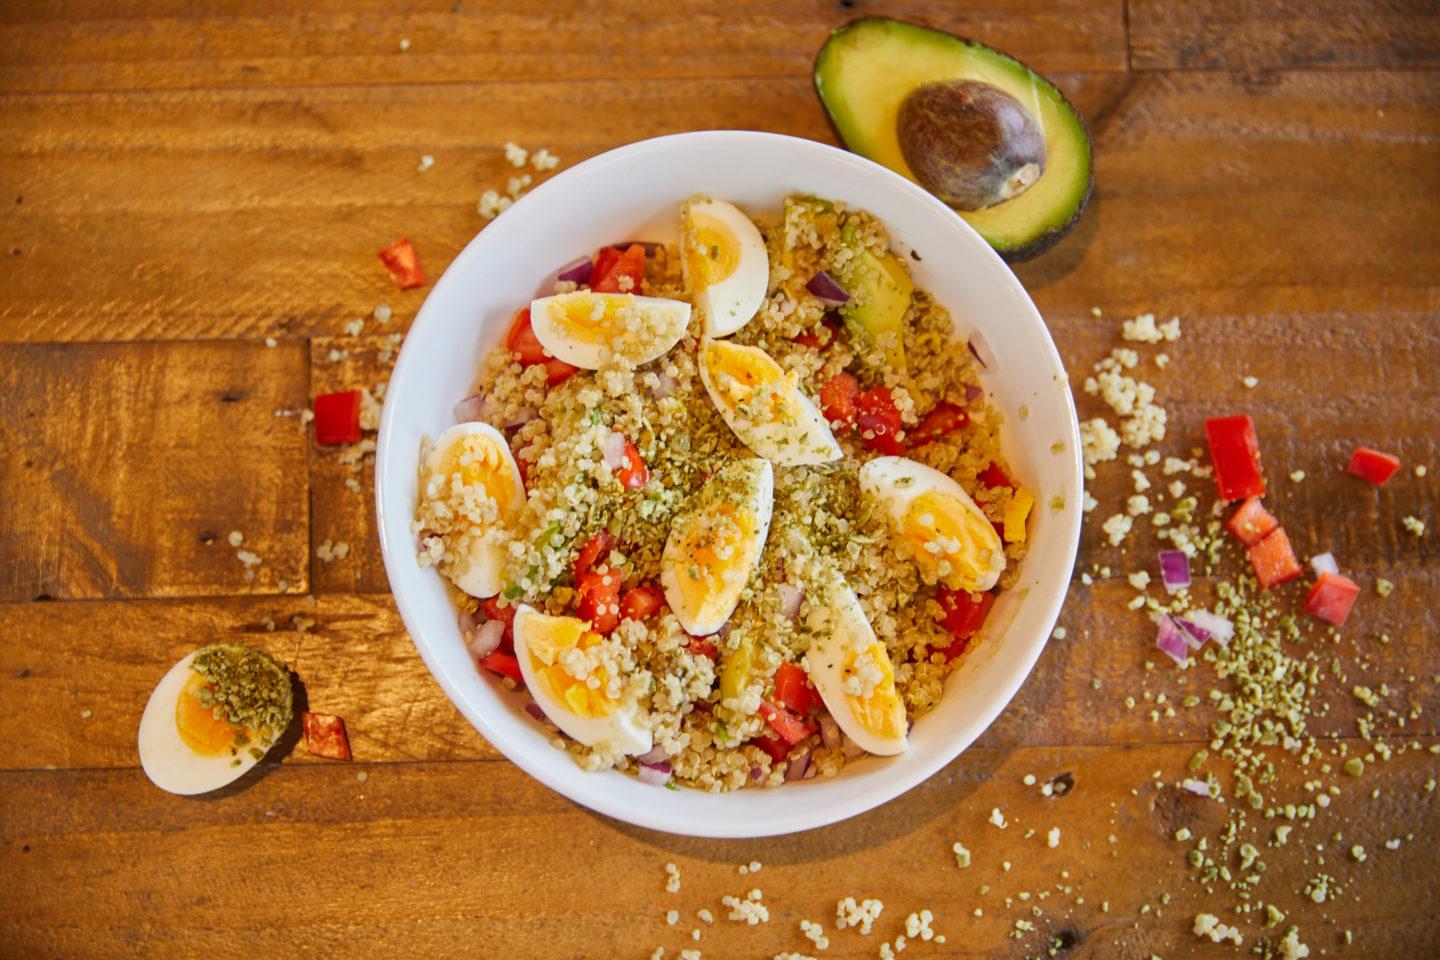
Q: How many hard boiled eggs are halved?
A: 1